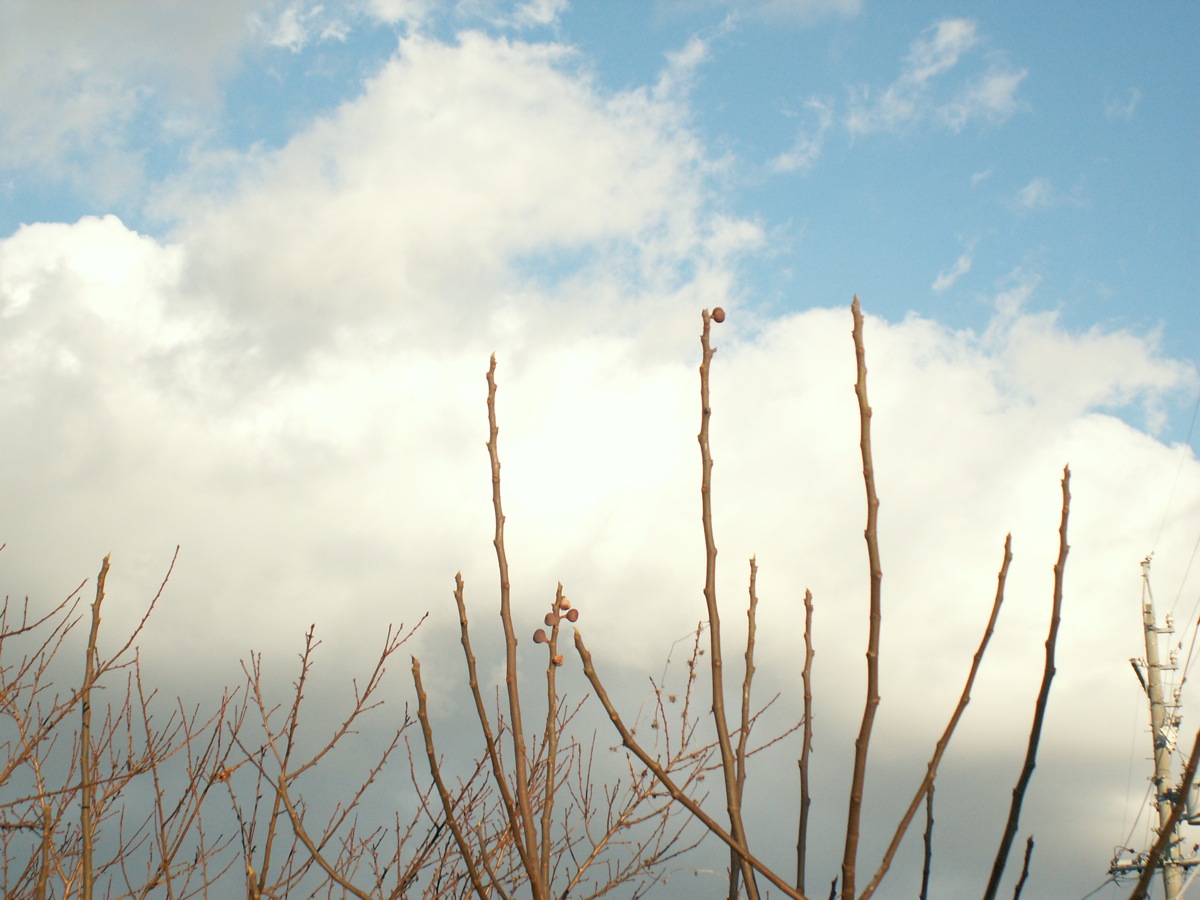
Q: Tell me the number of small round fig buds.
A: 6